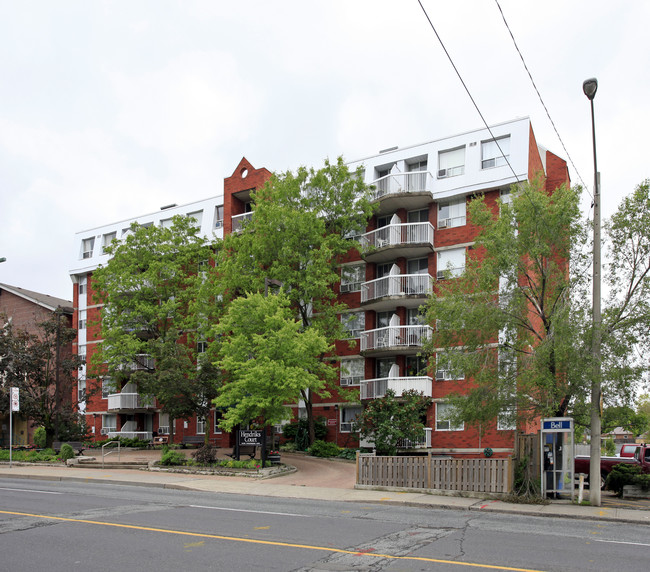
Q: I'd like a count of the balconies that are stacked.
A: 6